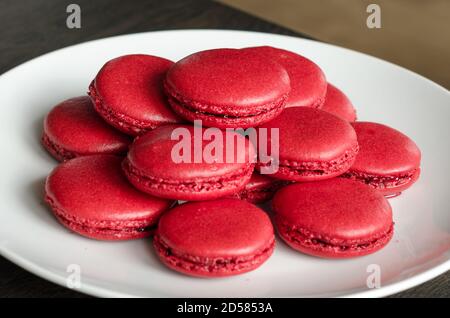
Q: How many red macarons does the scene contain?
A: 12